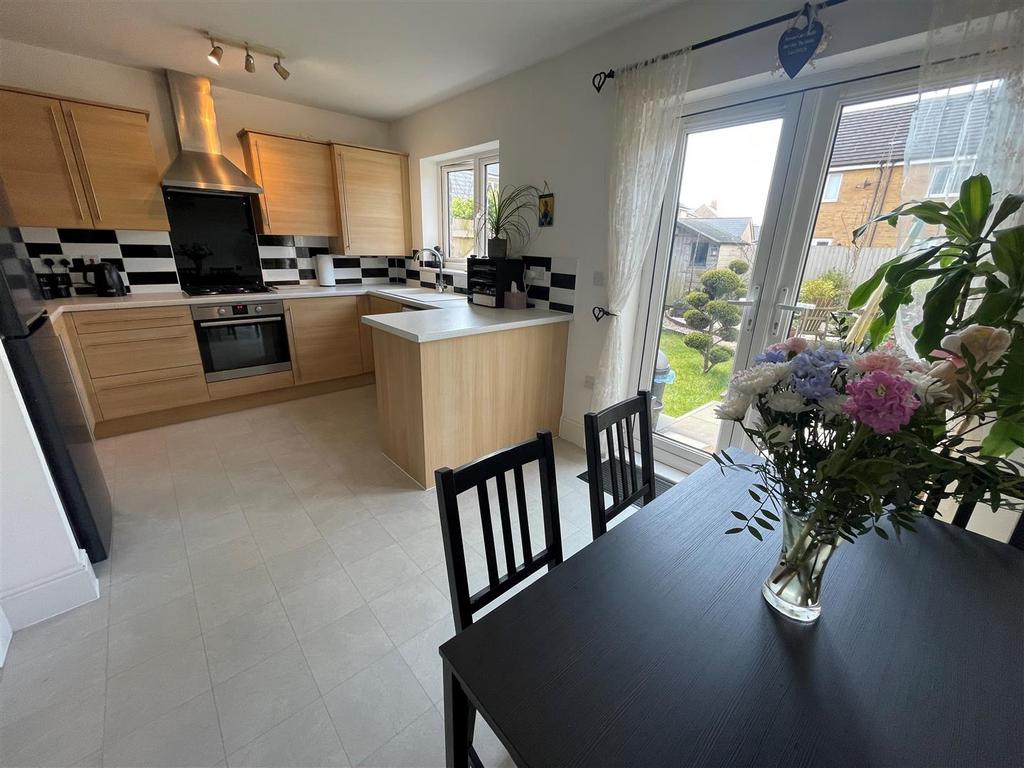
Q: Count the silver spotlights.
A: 3